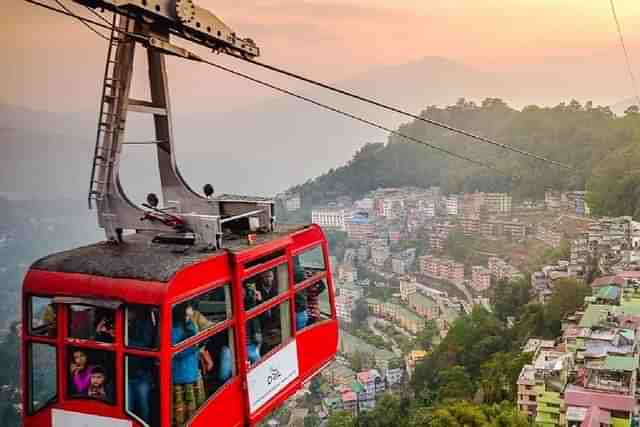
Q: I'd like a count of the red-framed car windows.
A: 12